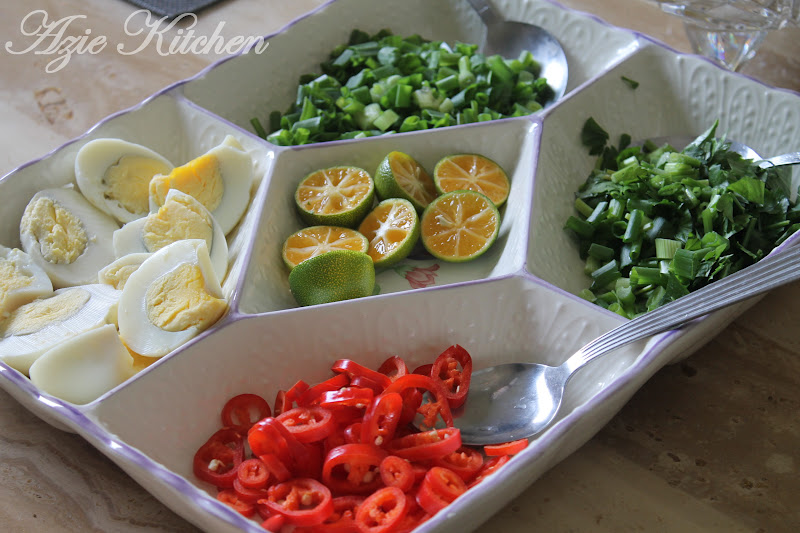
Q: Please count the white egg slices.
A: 9